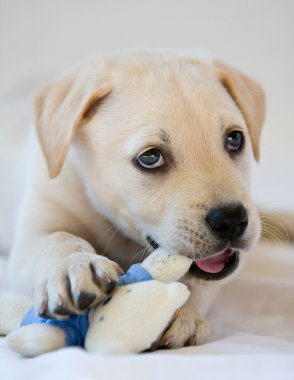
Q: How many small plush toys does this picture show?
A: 1